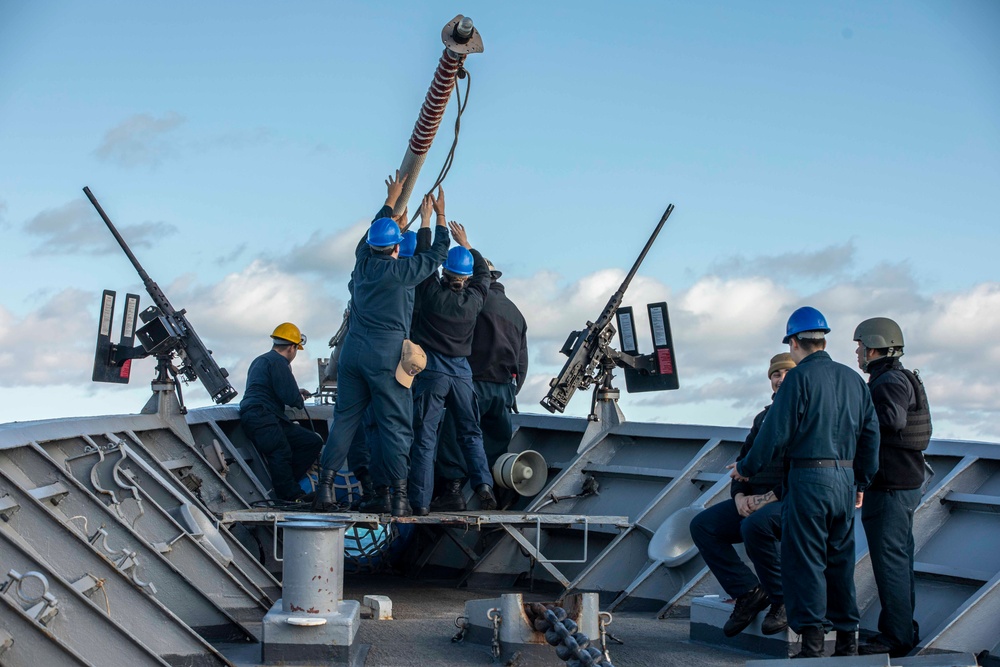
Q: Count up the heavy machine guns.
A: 2